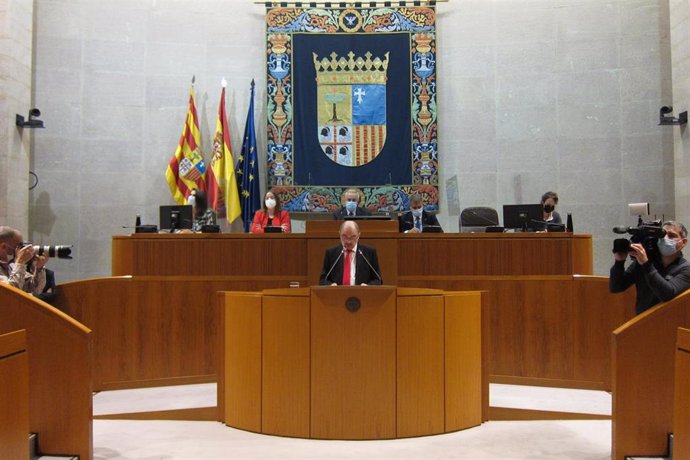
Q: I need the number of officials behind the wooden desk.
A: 5